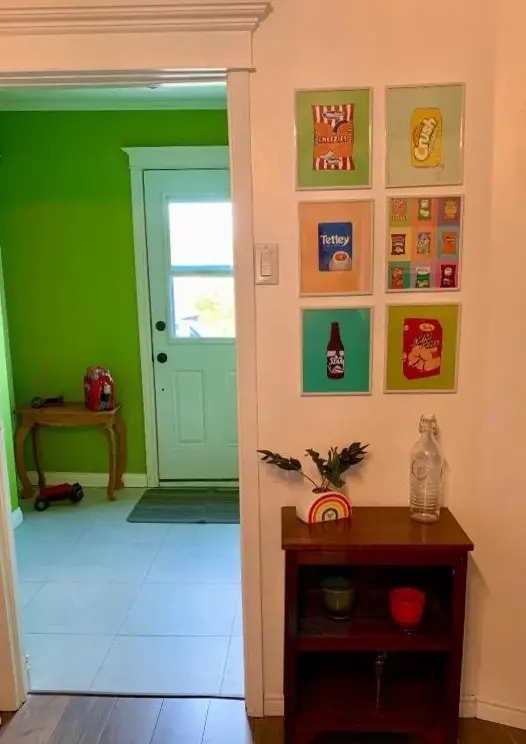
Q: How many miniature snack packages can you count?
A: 9